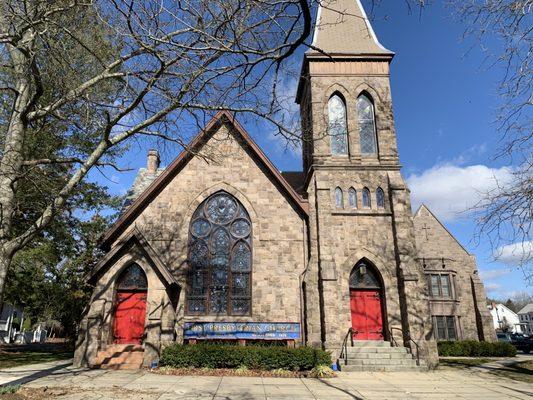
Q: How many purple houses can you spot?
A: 0